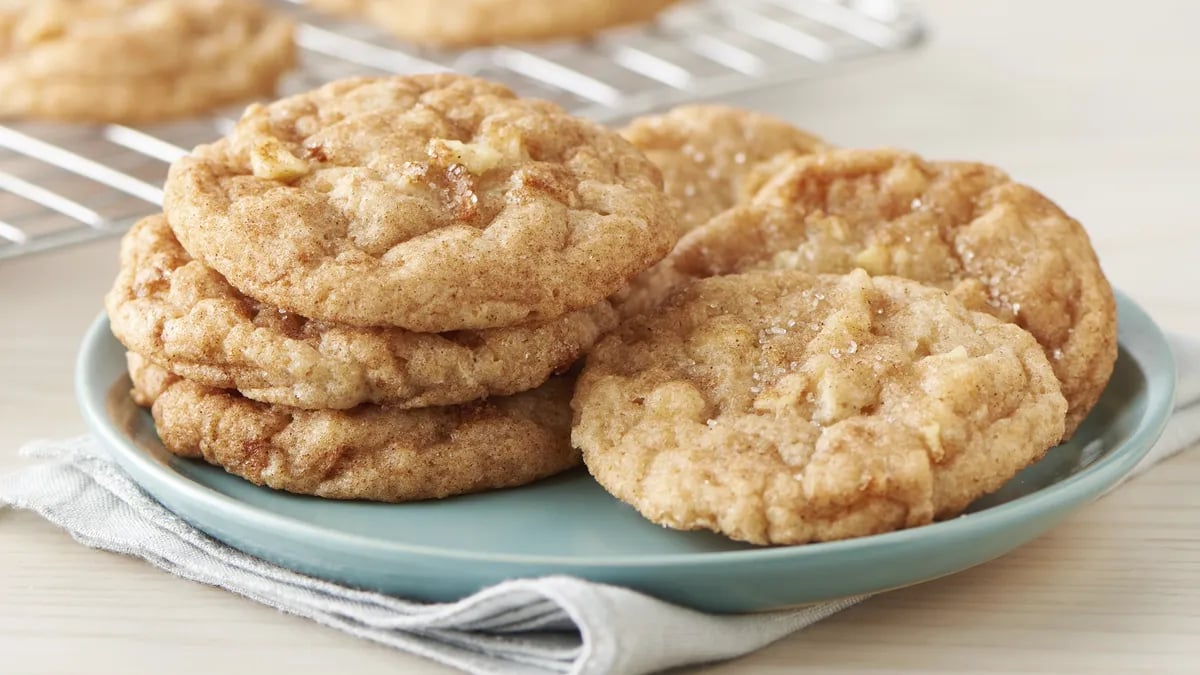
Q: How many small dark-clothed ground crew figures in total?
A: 0